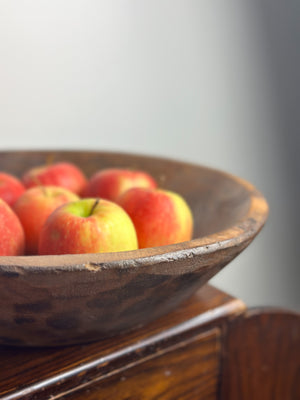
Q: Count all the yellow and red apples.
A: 7